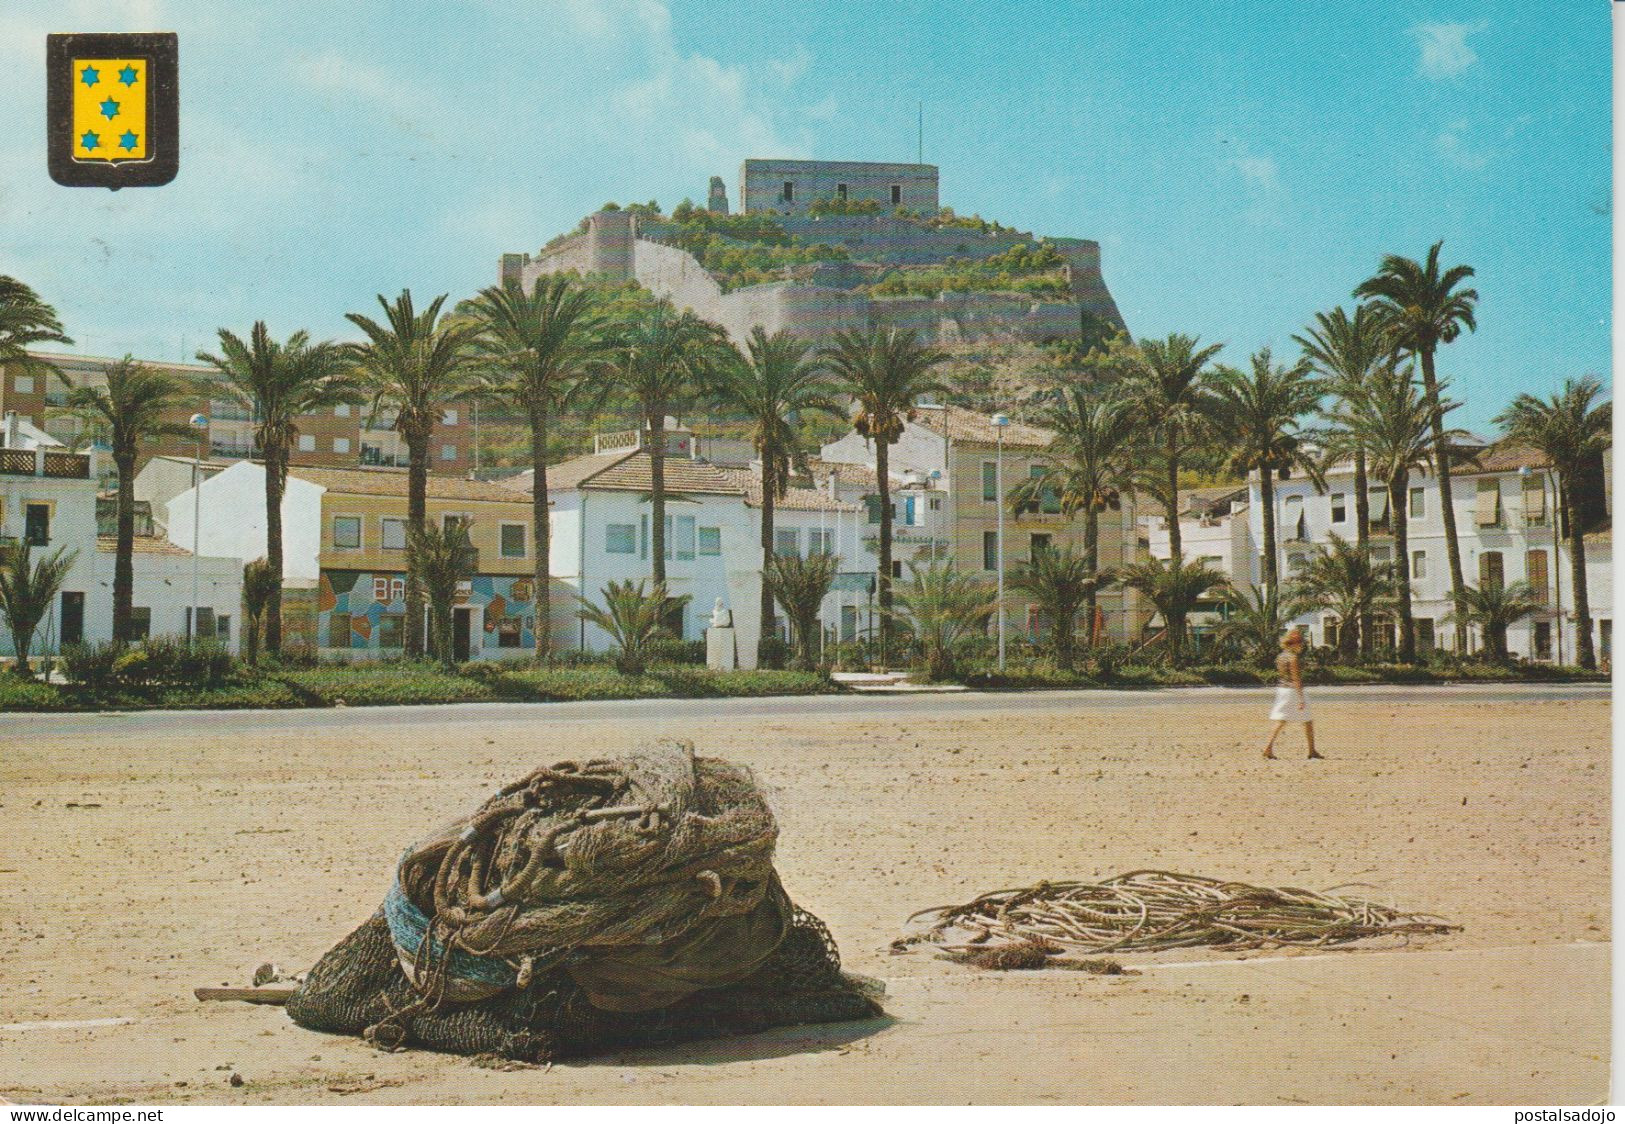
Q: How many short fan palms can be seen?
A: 11